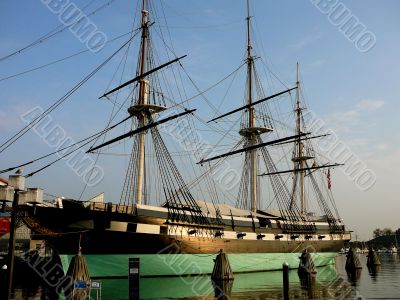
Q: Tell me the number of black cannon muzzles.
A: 8